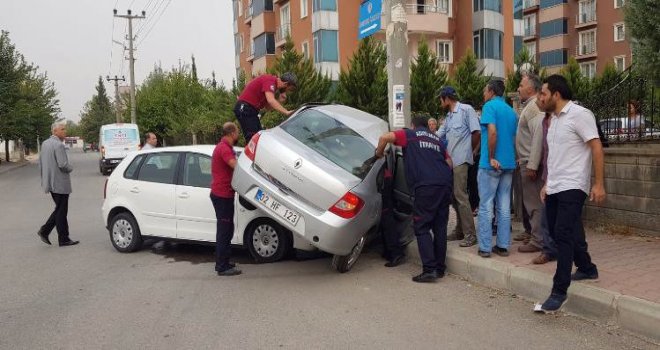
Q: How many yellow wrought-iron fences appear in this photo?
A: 0